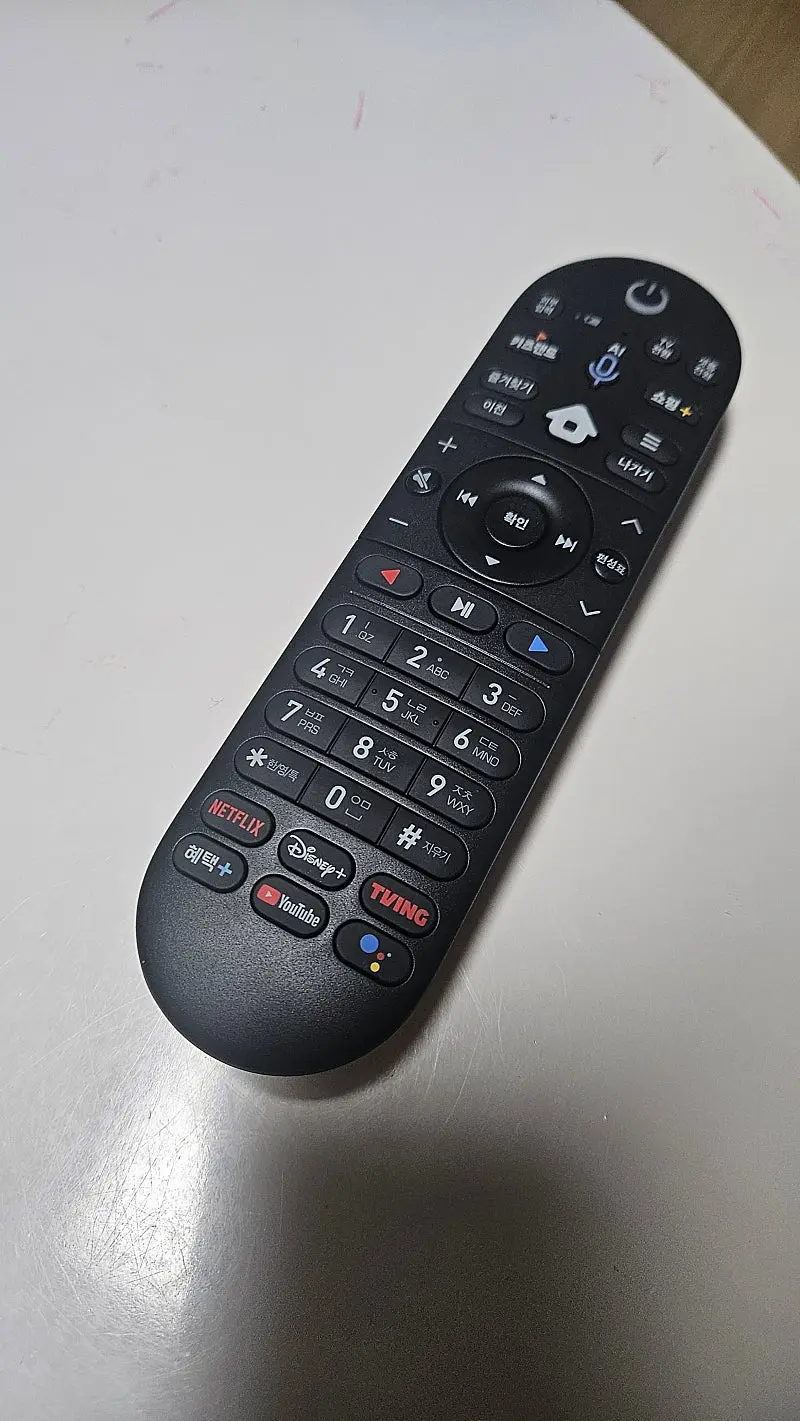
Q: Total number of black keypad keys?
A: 12